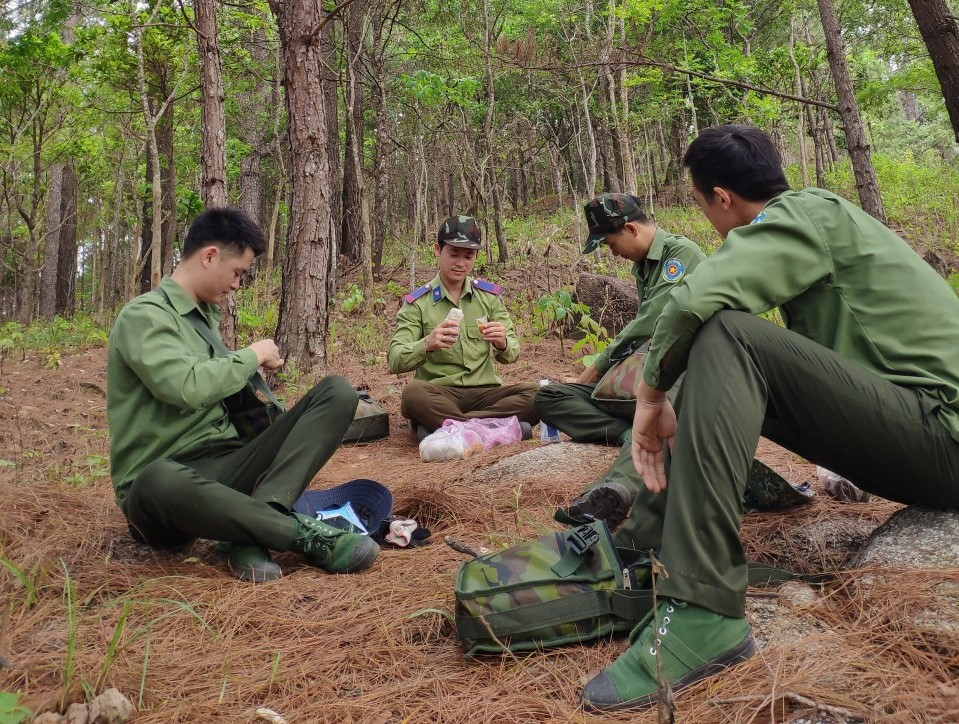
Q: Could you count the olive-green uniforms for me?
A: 4